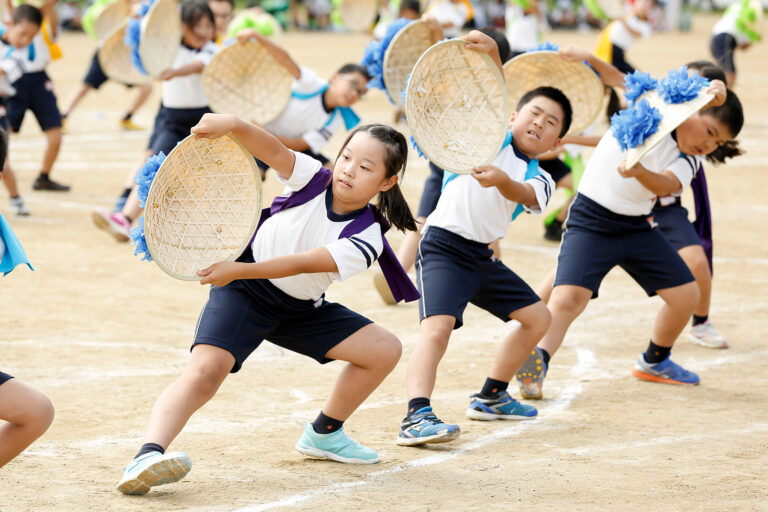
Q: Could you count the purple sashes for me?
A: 2